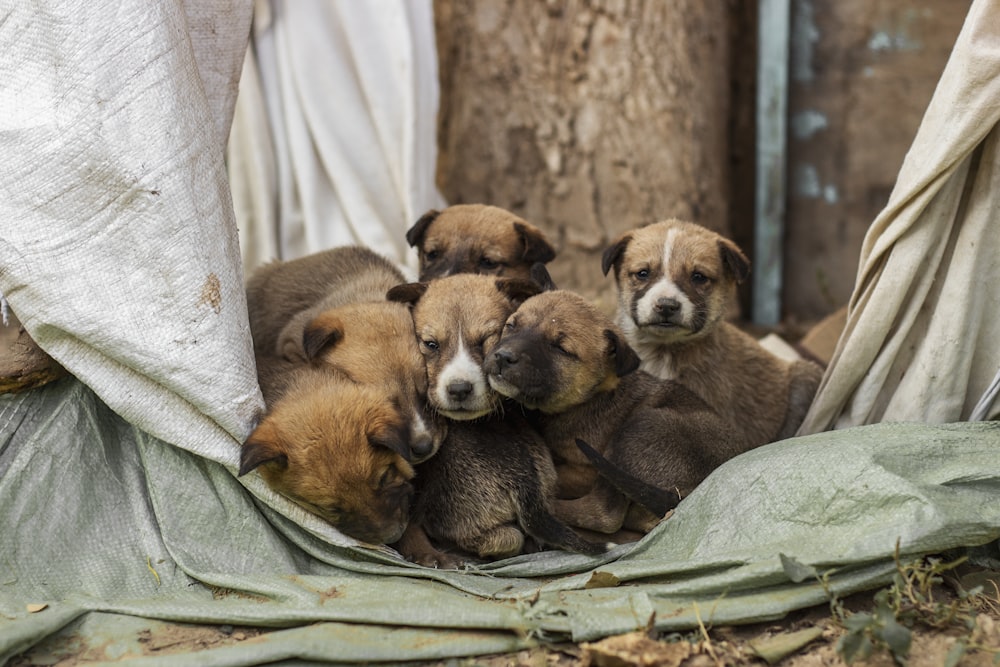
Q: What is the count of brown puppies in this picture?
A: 6